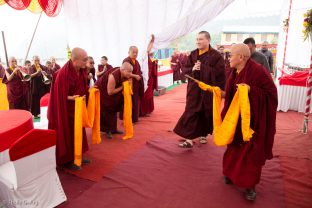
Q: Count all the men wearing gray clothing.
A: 2